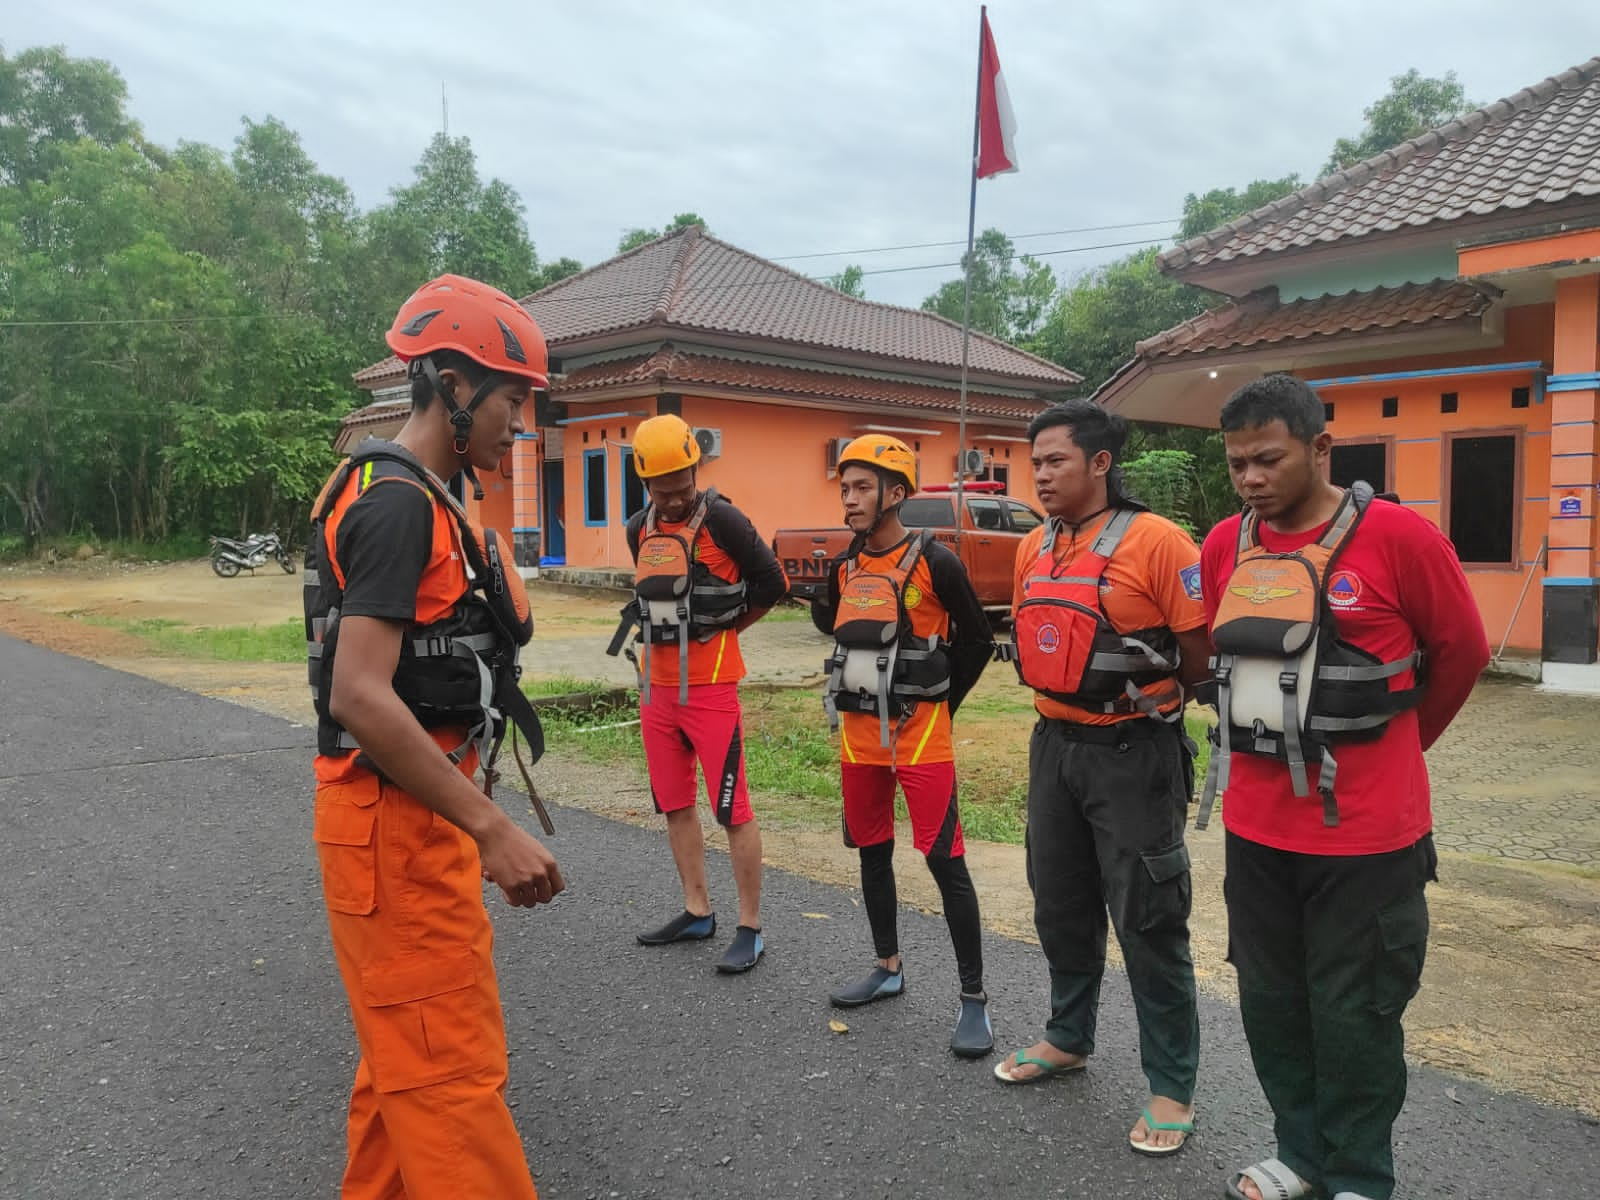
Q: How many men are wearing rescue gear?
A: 5